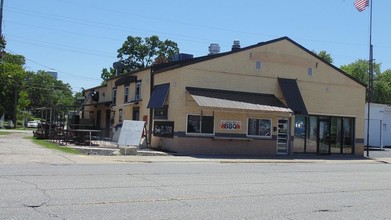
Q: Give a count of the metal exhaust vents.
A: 2